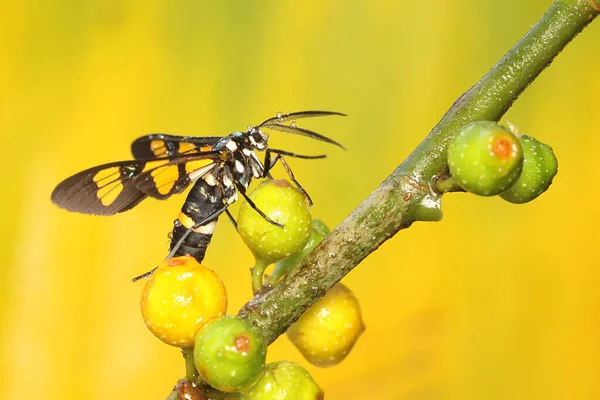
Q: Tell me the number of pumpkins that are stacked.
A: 0